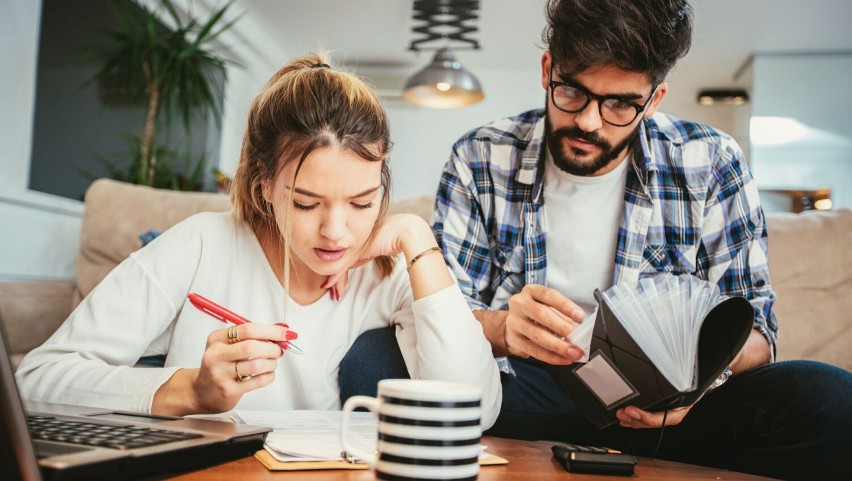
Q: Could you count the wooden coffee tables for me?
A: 1